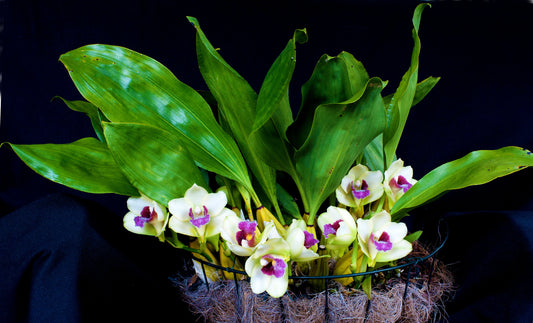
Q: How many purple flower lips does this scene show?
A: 9